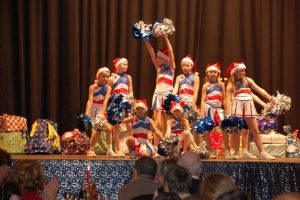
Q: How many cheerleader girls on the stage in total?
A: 8